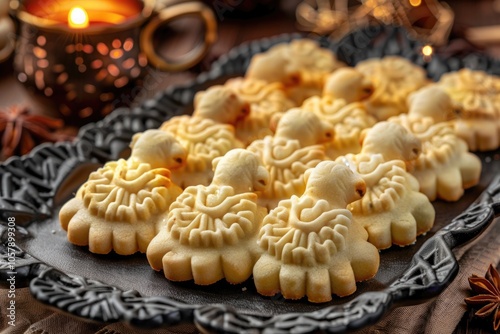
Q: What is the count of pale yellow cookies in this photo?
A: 12